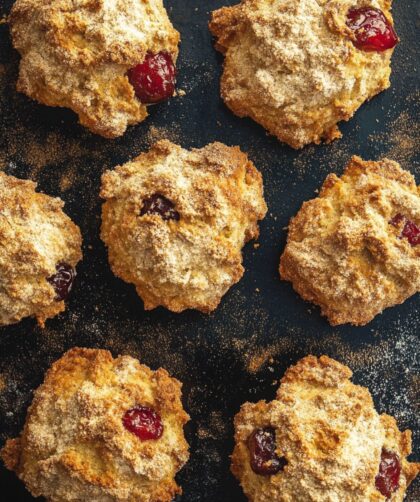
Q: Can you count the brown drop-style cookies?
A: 7